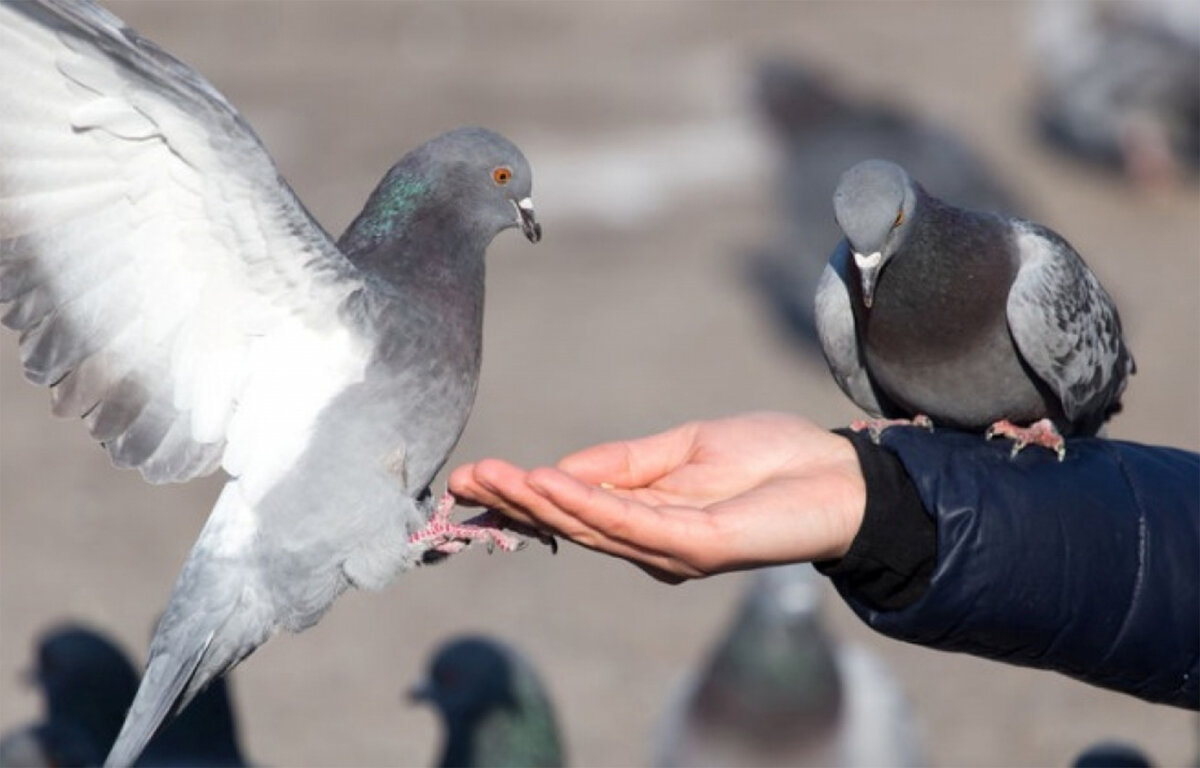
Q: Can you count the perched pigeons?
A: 1